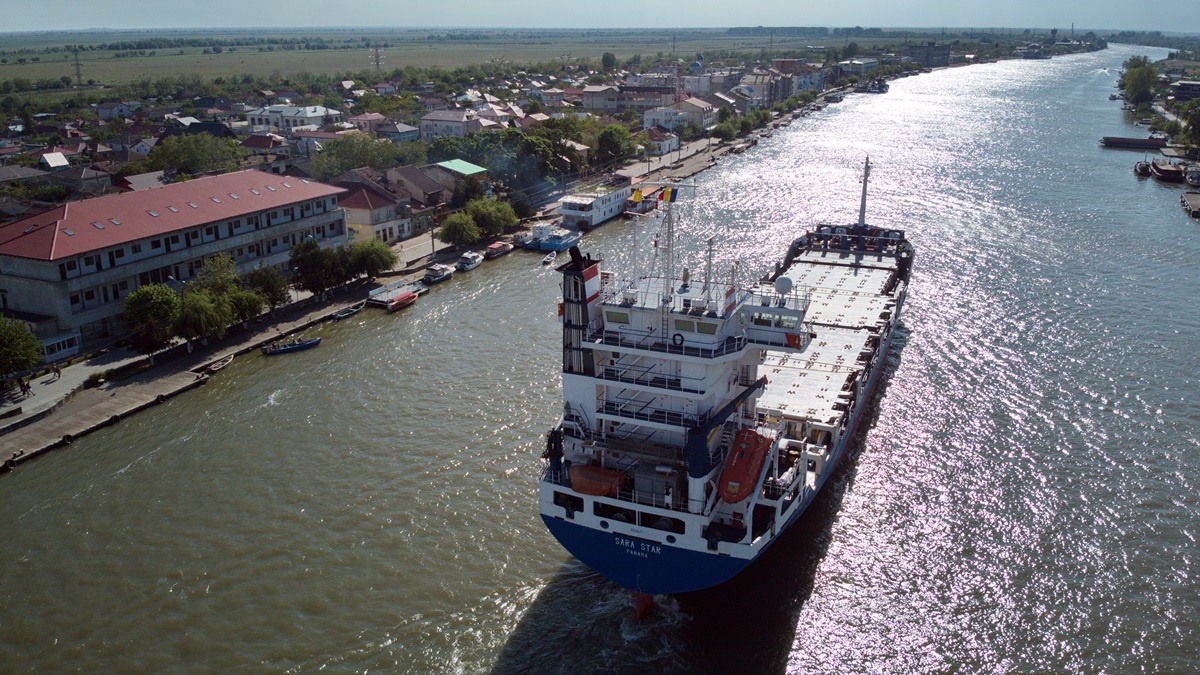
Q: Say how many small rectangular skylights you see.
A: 13